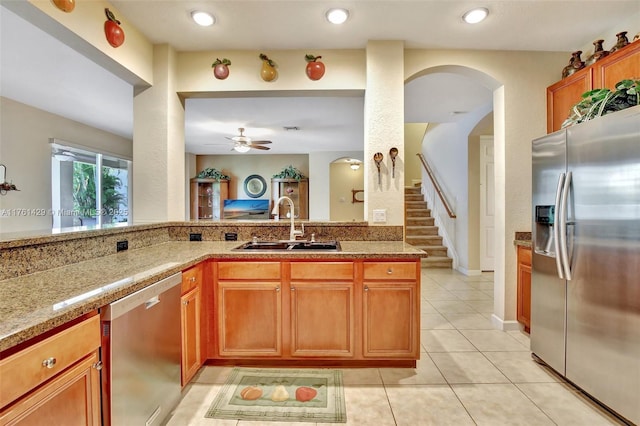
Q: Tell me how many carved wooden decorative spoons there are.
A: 2